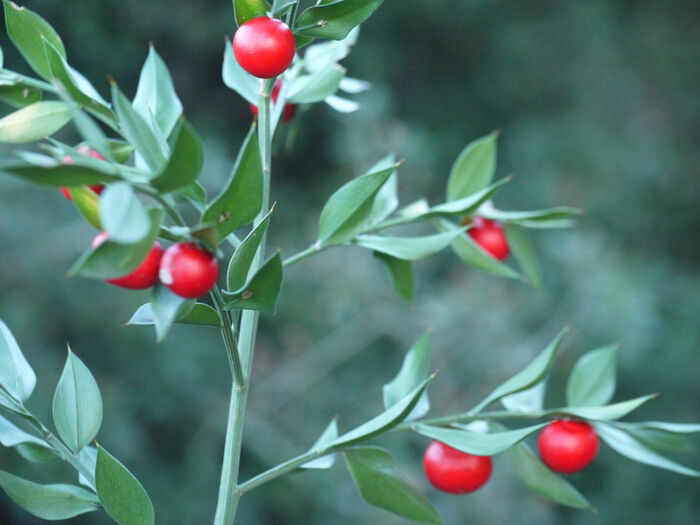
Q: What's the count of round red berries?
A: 8